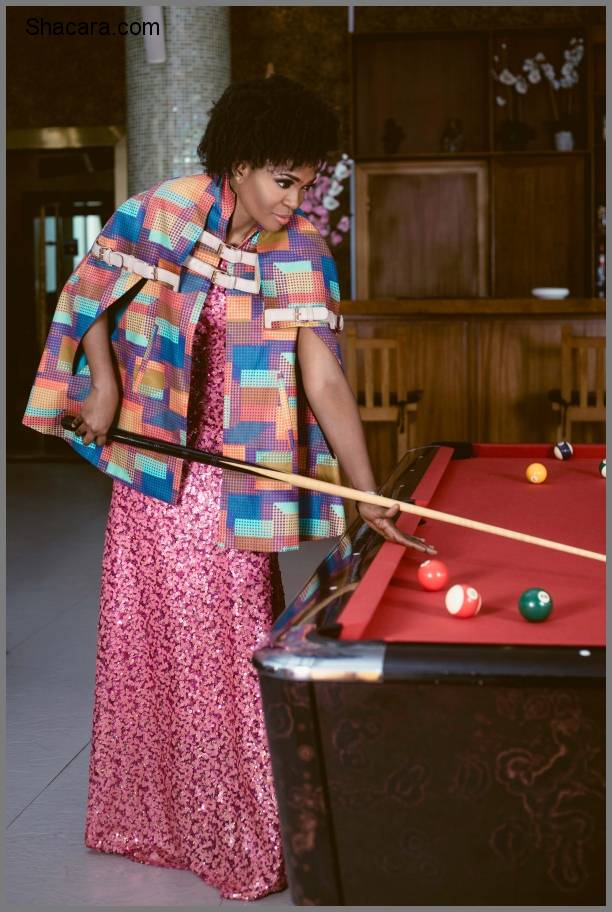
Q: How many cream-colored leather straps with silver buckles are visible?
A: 4